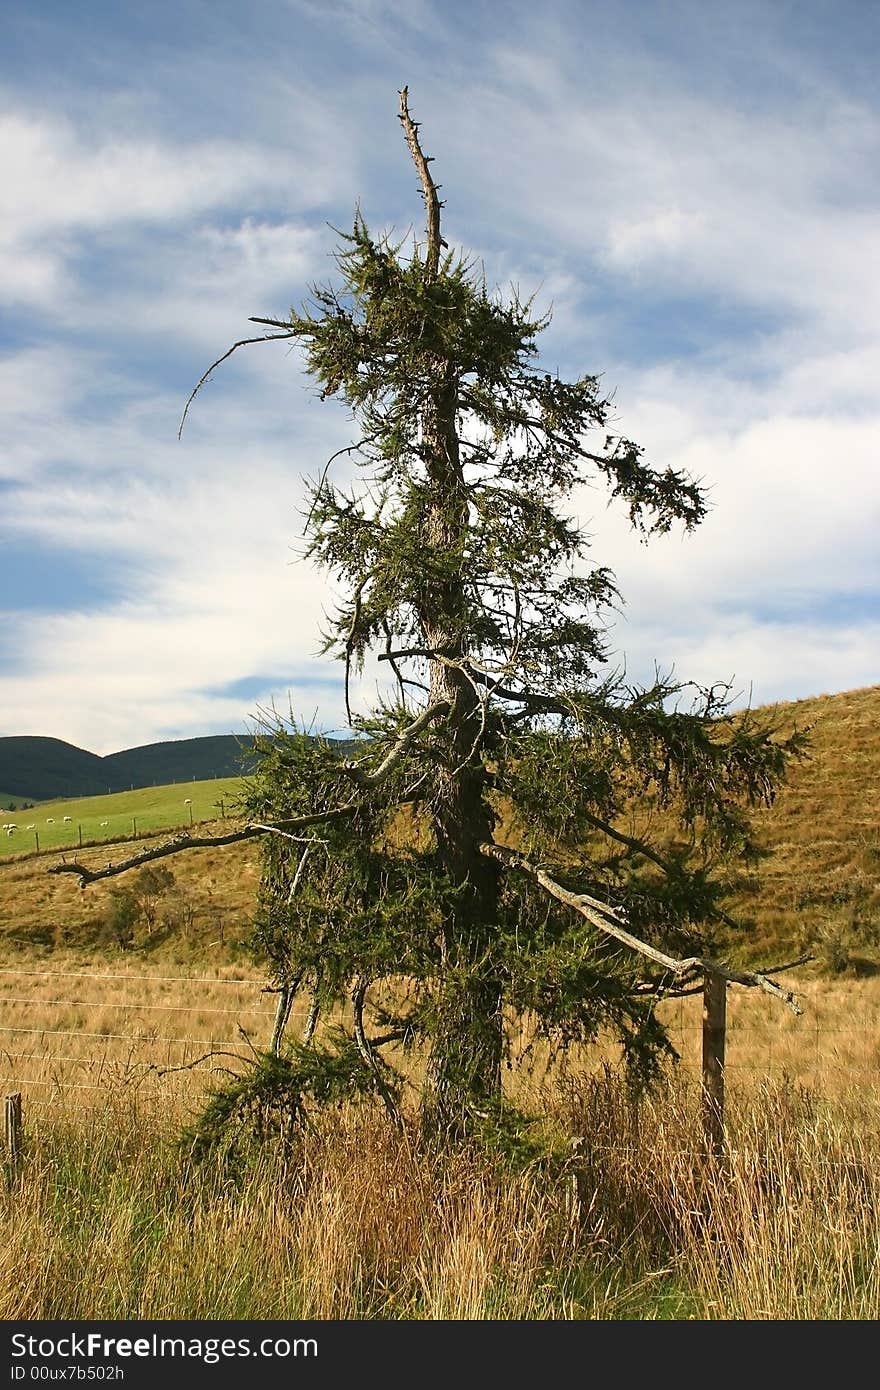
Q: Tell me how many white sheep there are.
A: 8